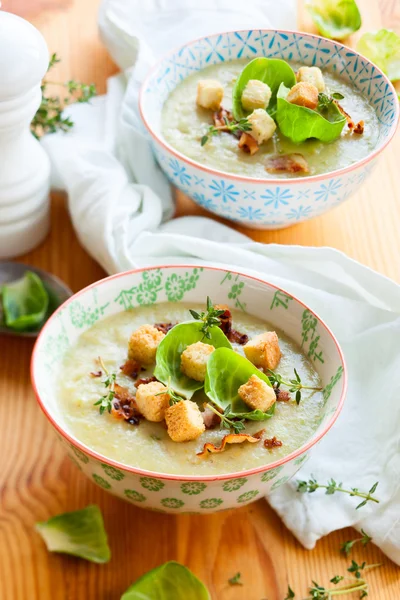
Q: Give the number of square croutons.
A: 11